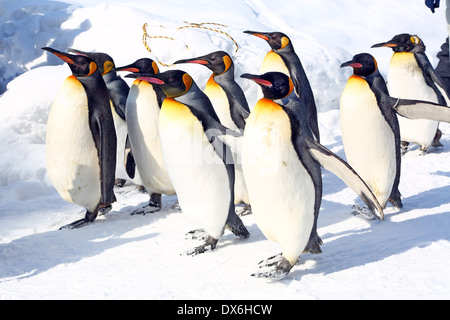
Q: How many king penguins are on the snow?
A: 9